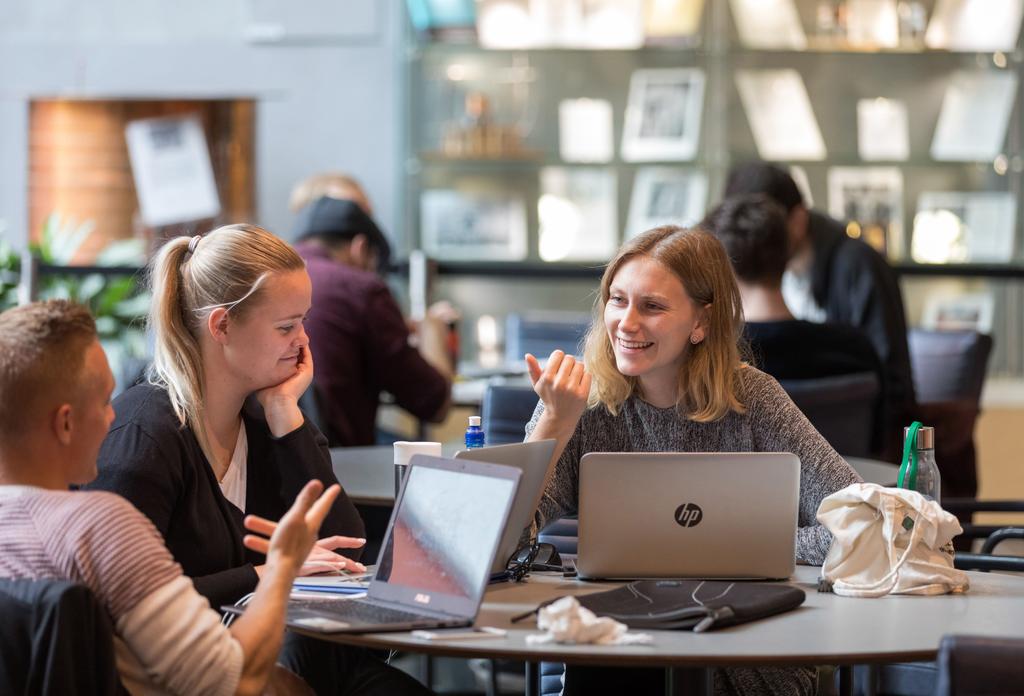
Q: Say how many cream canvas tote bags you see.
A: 1